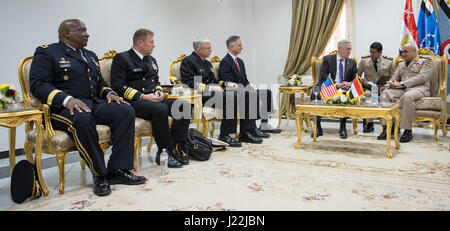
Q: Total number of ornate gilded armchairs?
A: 6